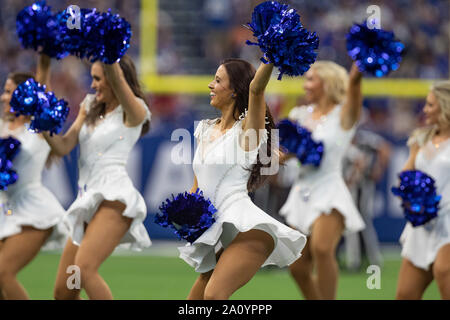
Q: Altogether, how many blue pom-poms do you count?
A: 9